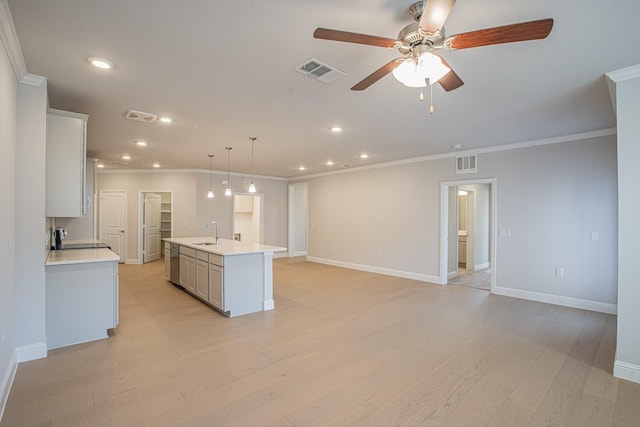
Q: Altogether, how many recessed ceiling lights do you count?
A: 10